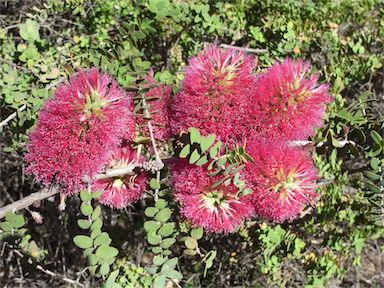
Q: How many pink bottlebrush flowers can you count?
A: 7